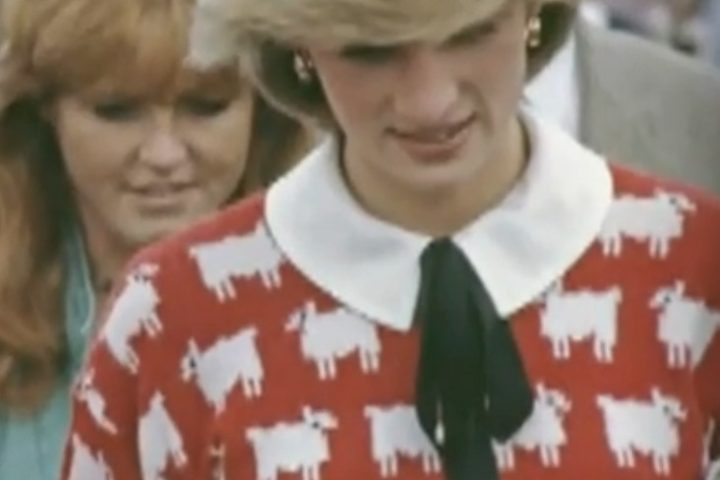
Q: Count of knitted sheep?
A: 14